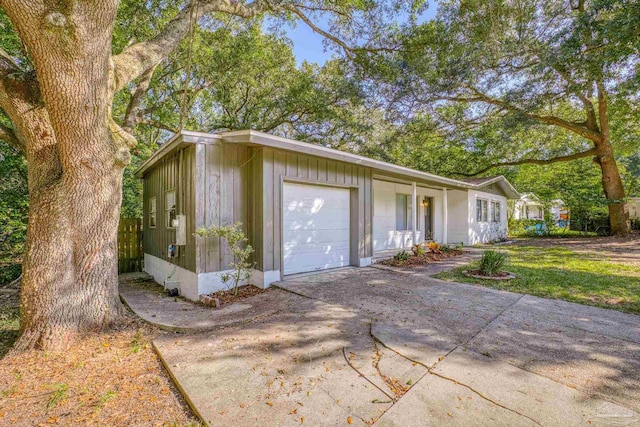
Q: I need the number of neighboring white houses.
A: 2